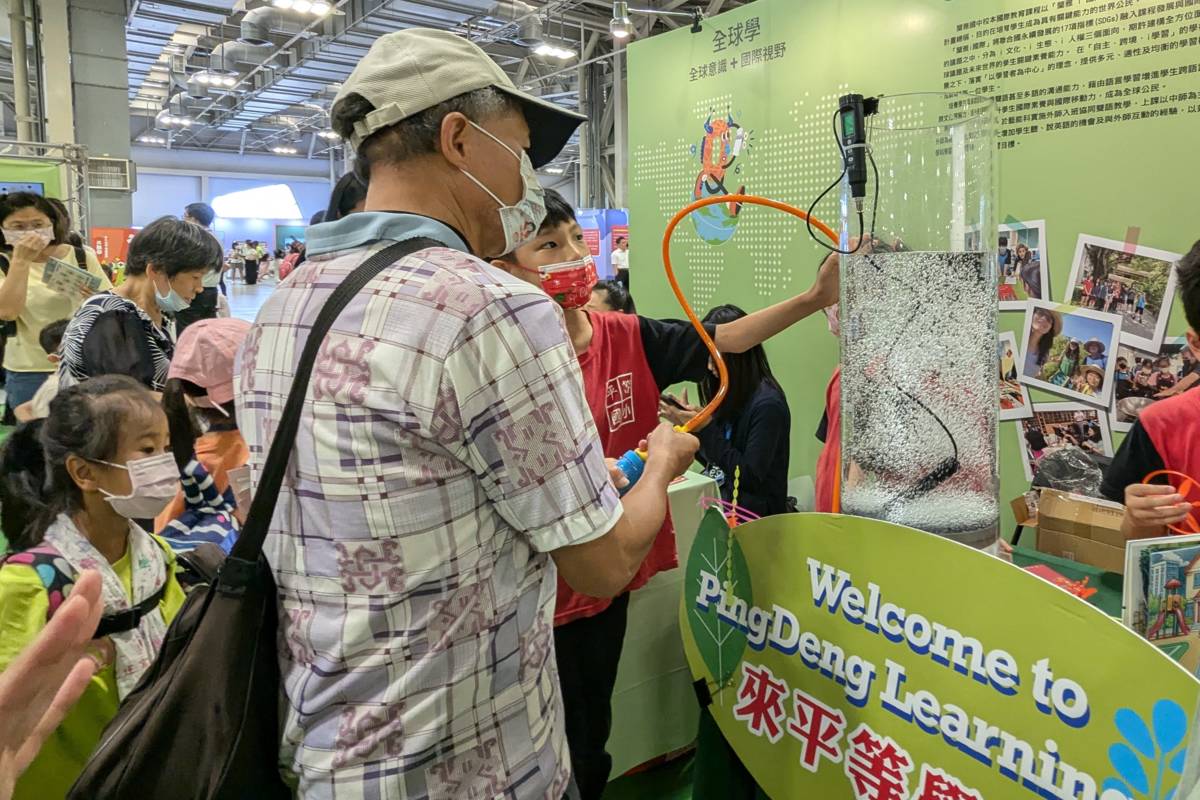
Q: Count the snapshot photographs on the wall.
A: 6